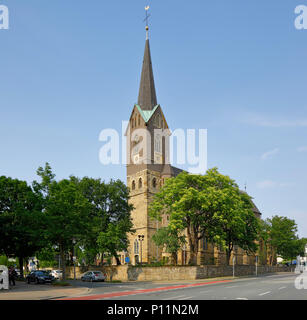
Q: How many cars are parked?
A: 3